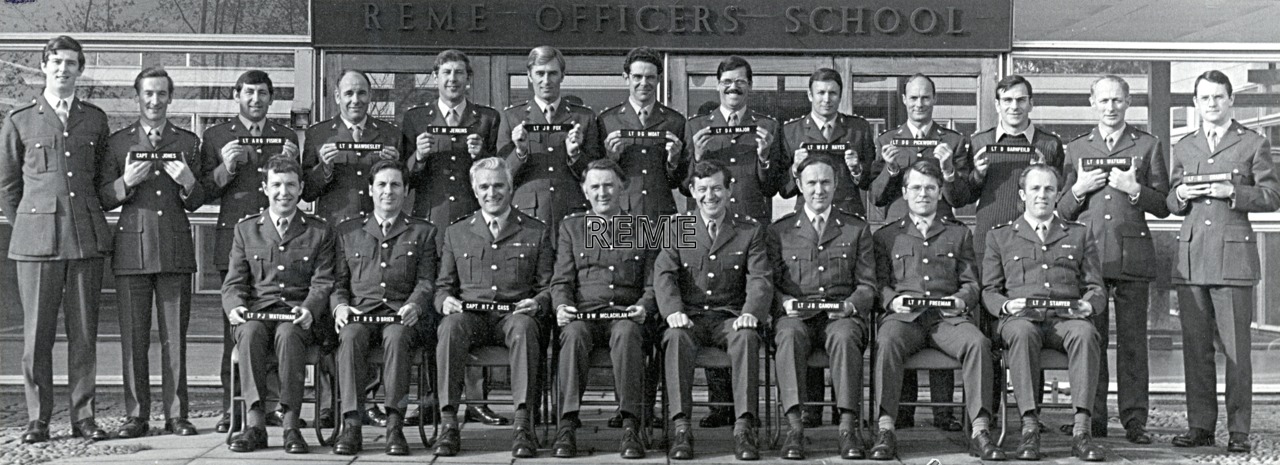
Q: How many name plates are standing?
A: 12